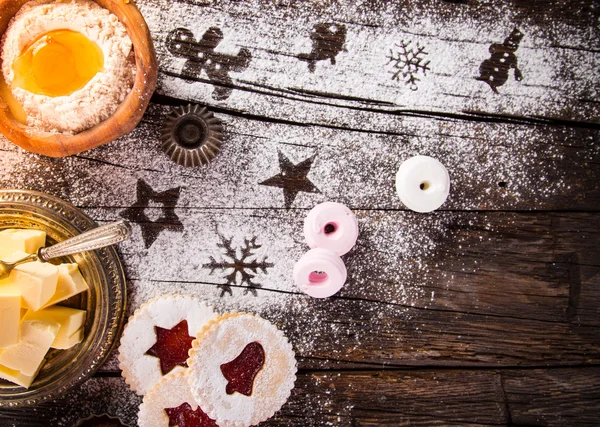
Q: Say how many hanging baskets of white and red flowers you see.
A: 0